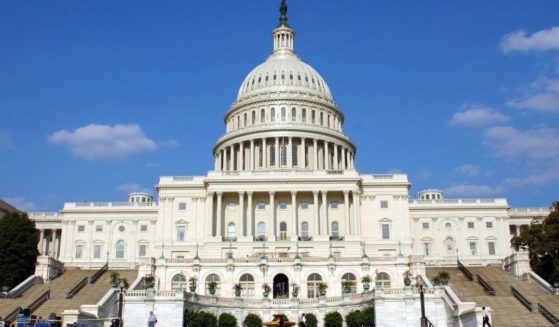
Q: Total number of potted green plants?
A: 14